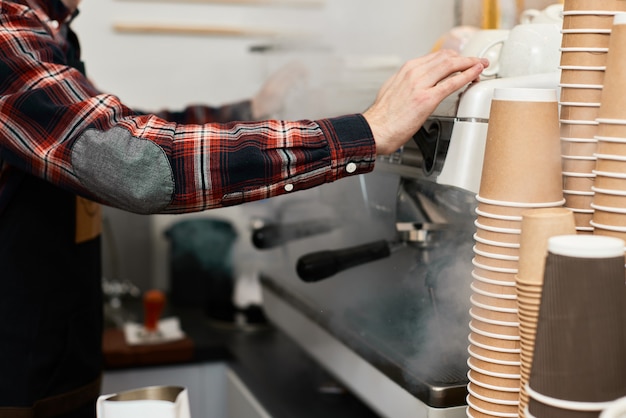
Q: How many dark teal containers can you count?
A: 1